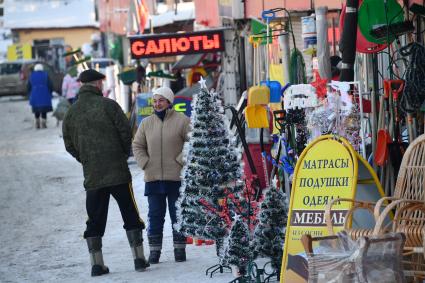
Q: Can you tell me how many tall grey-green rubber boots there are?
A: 2